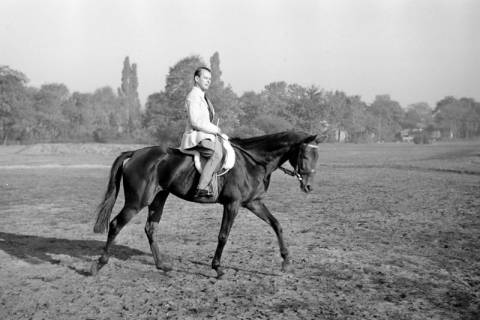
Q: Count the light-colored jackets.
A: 1